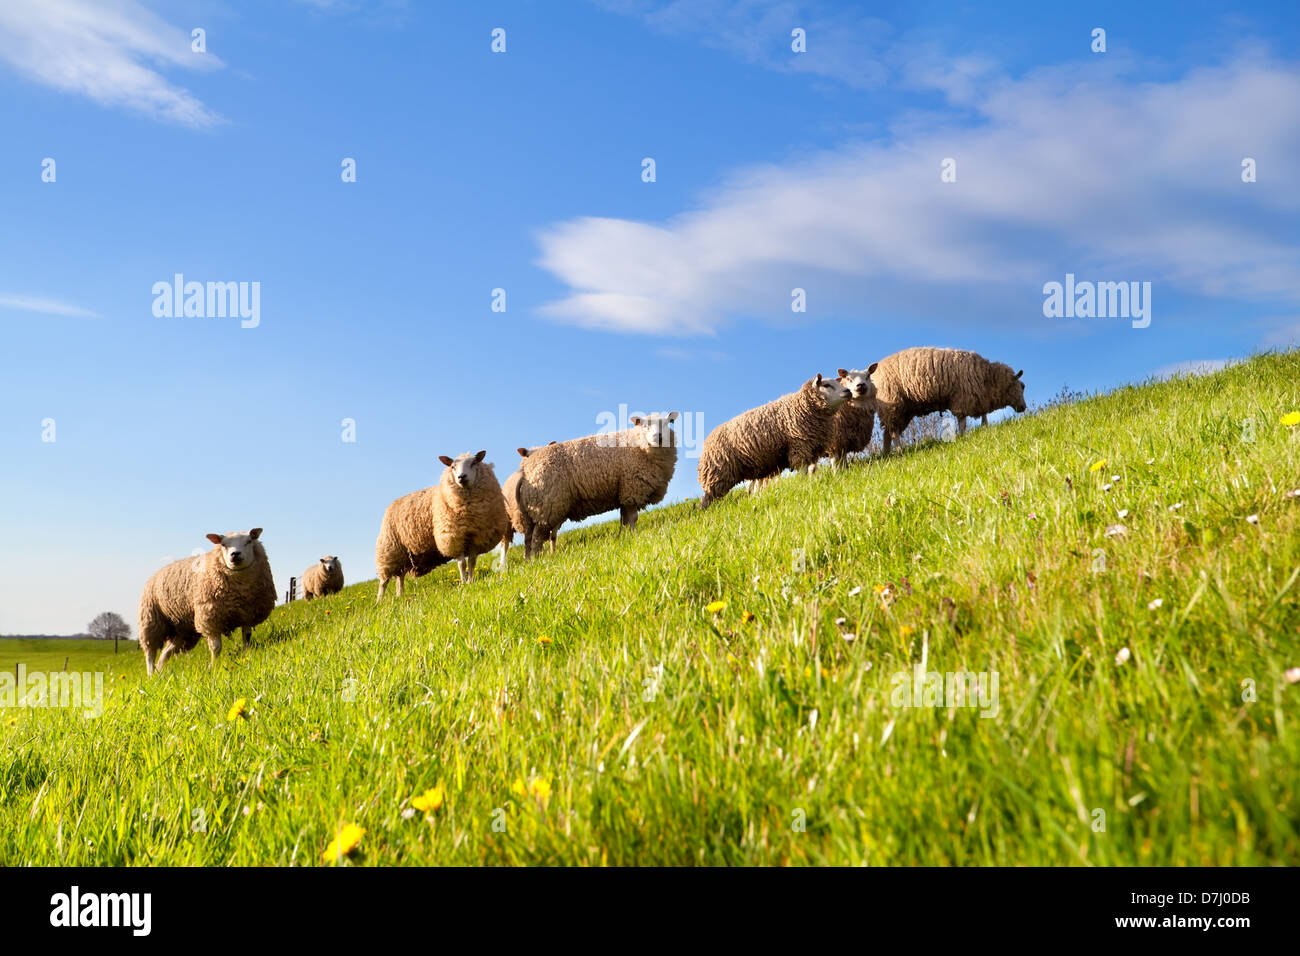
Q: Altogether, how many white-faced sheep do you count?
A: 6